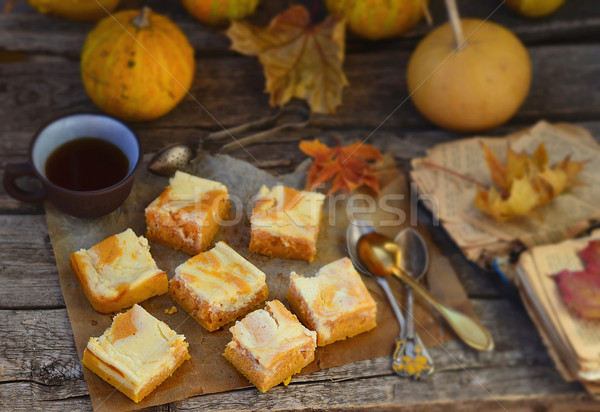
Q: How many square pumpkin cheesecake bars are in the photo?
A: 7